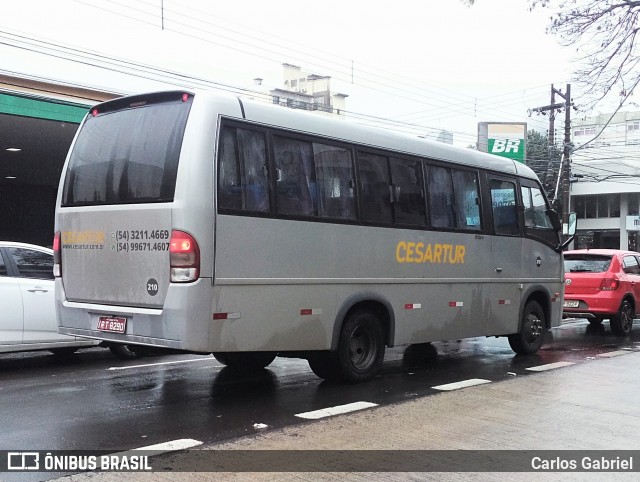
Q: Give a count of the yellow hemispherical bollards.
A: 0